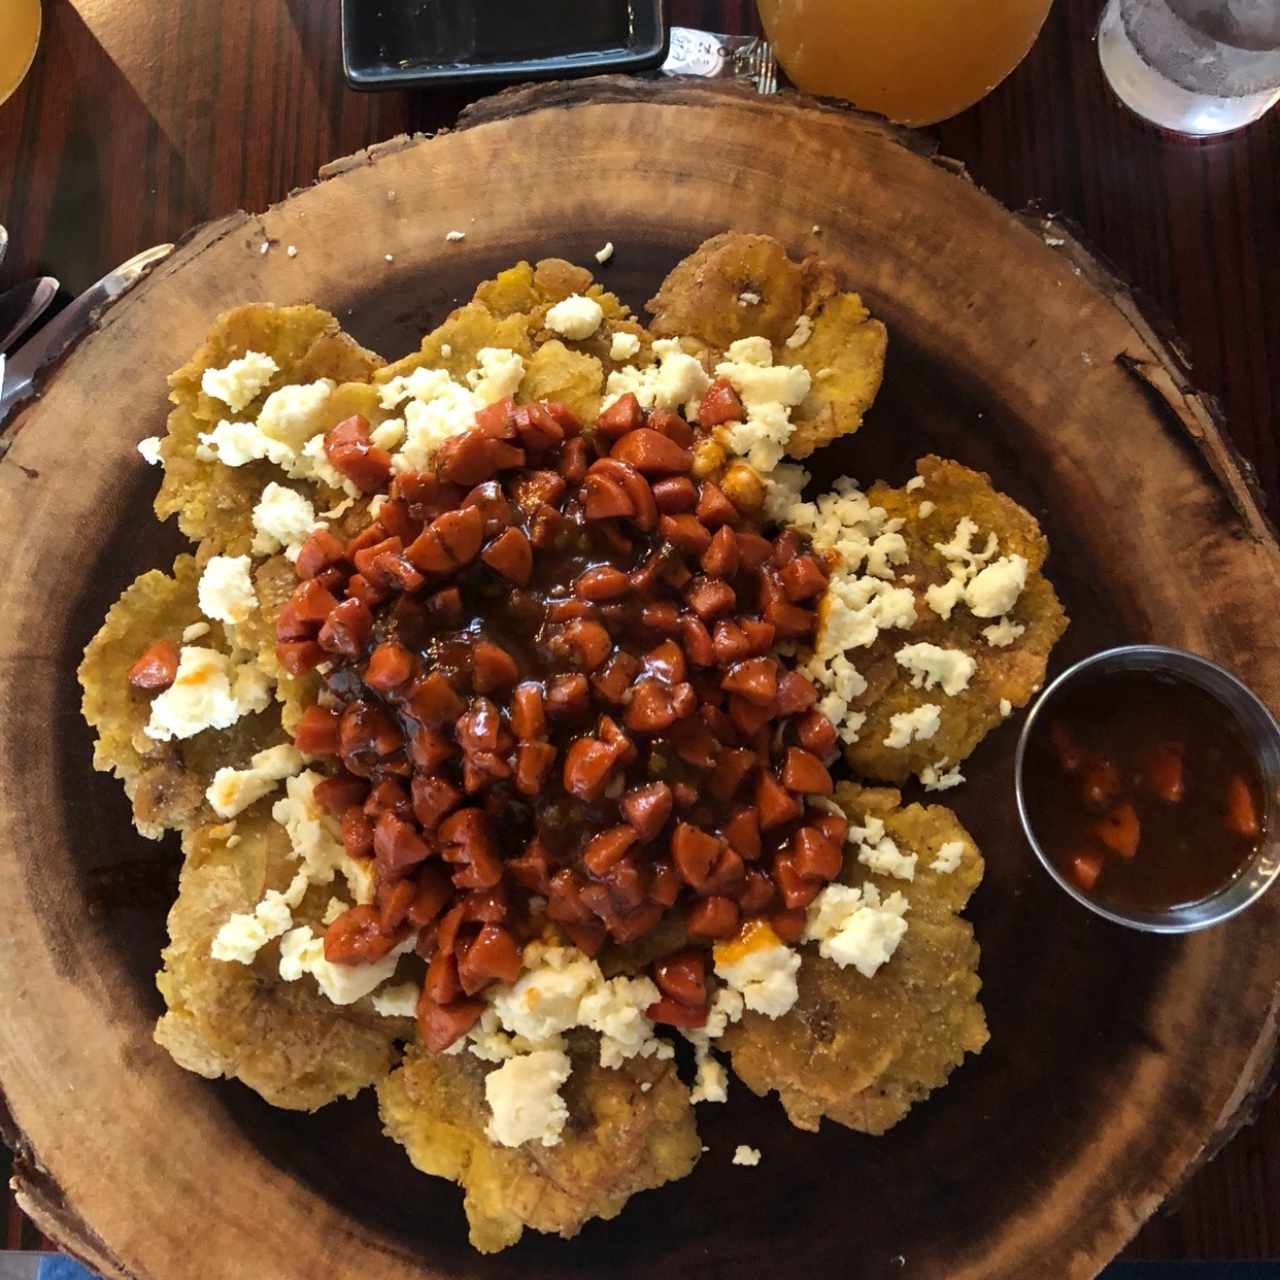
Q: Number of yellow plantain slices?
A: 8